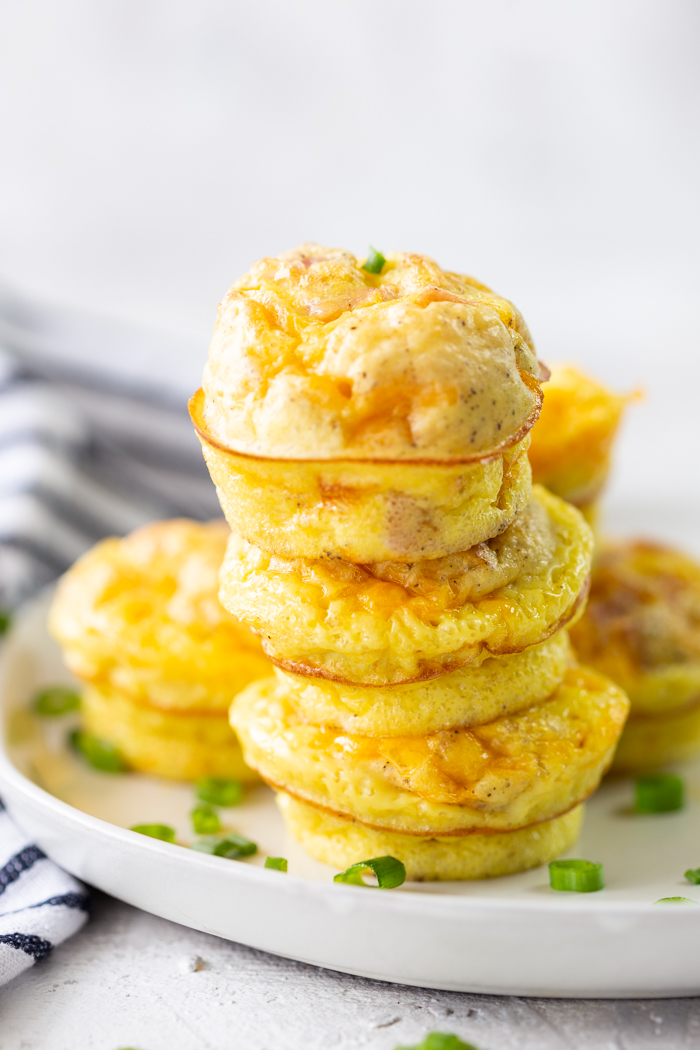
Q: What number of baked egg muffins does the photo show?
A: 6